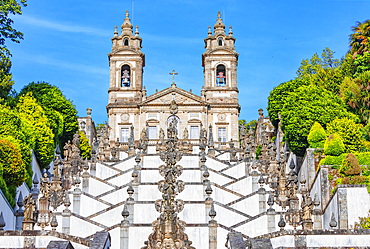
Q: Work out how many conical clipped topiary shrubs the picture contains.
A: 3